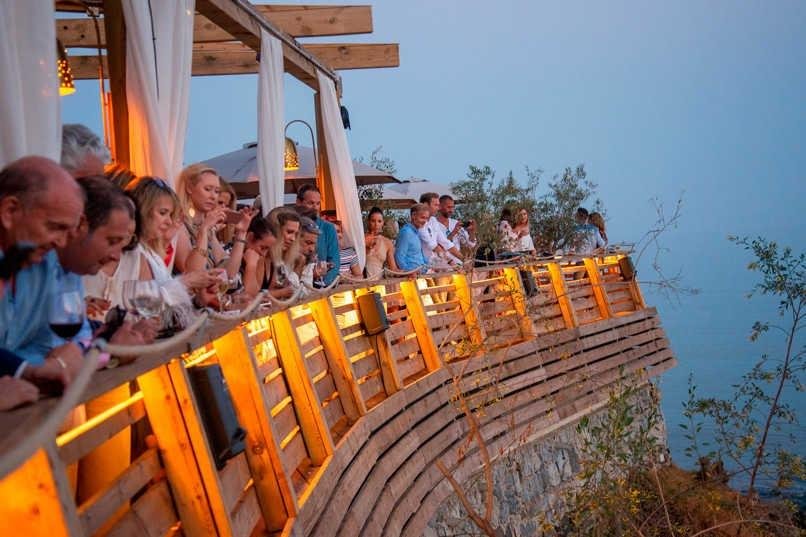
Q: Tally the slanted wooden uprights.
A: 12